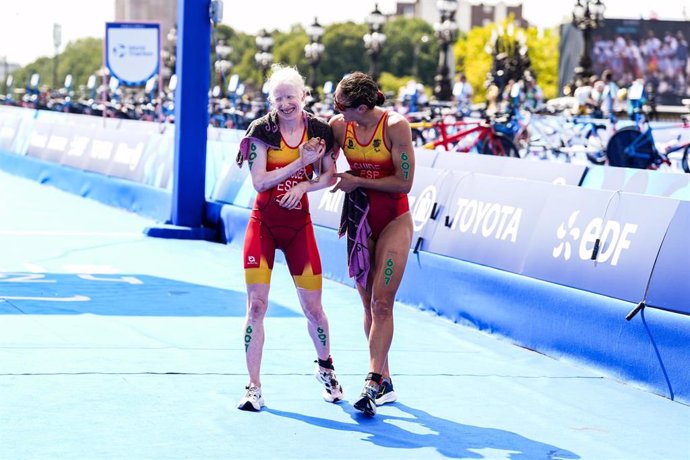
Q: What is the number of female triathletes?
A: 2